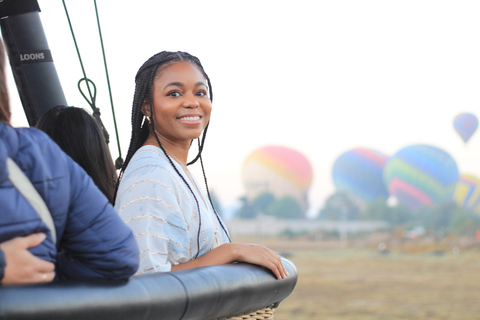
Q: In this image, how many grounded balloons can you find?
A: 4